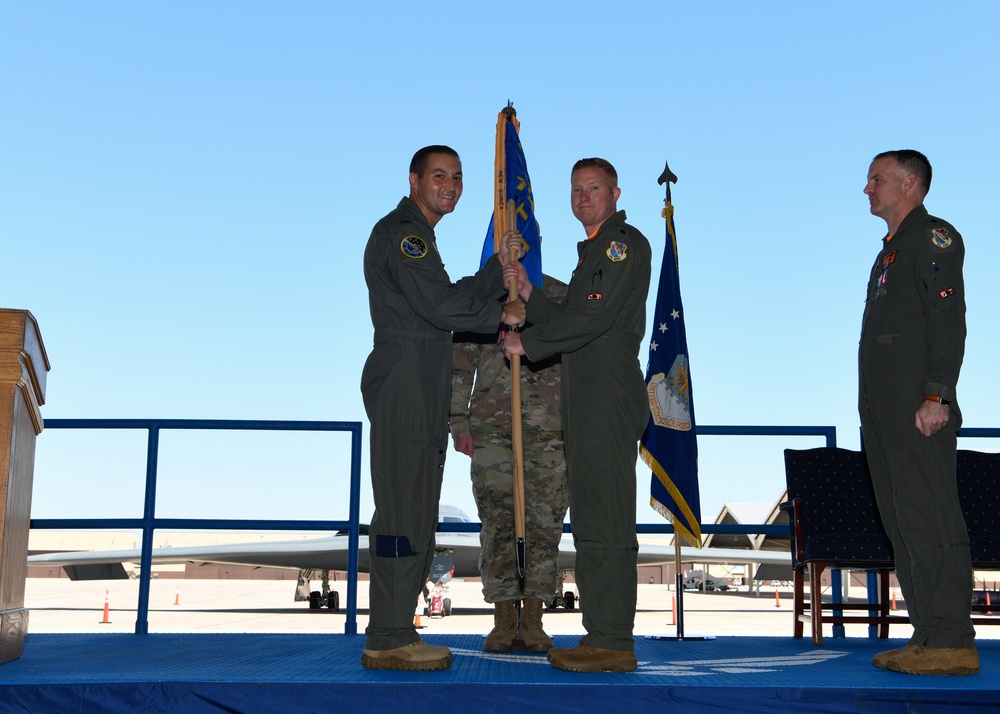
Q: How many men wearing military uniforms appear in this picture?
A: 4